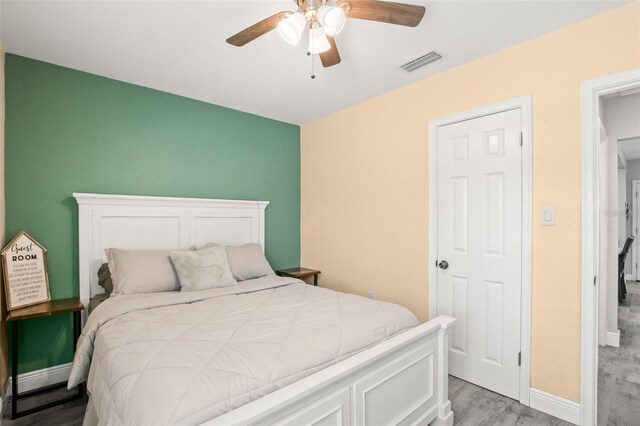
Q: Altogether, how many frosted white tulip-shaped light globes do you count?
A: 3